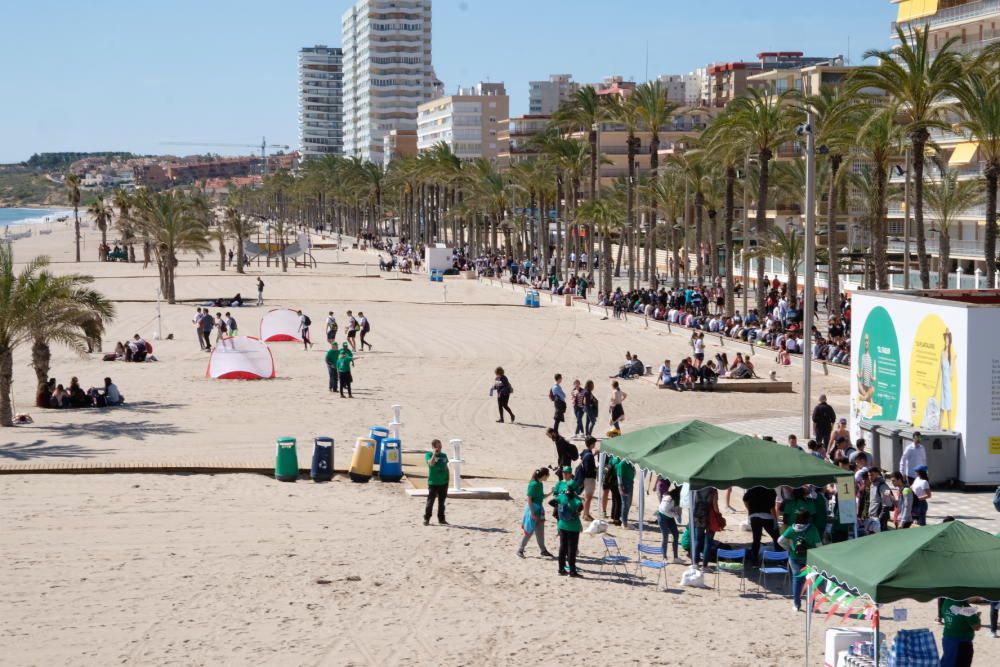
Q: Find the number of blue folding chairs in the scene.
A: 4